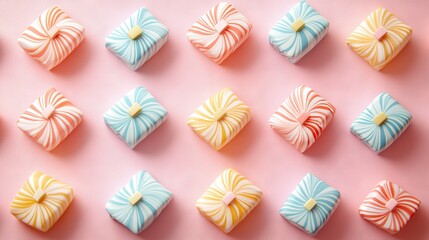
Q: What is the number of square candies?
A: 15